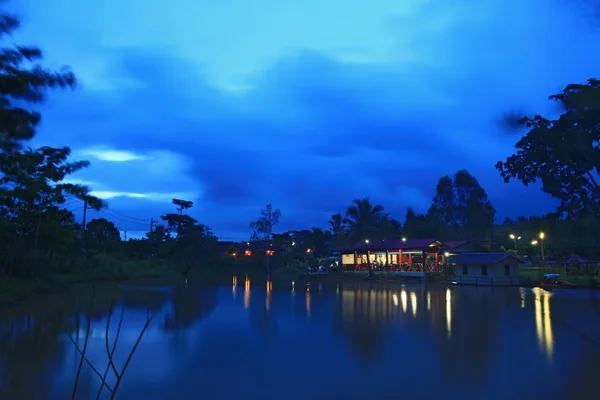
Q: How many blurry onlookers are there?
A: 0